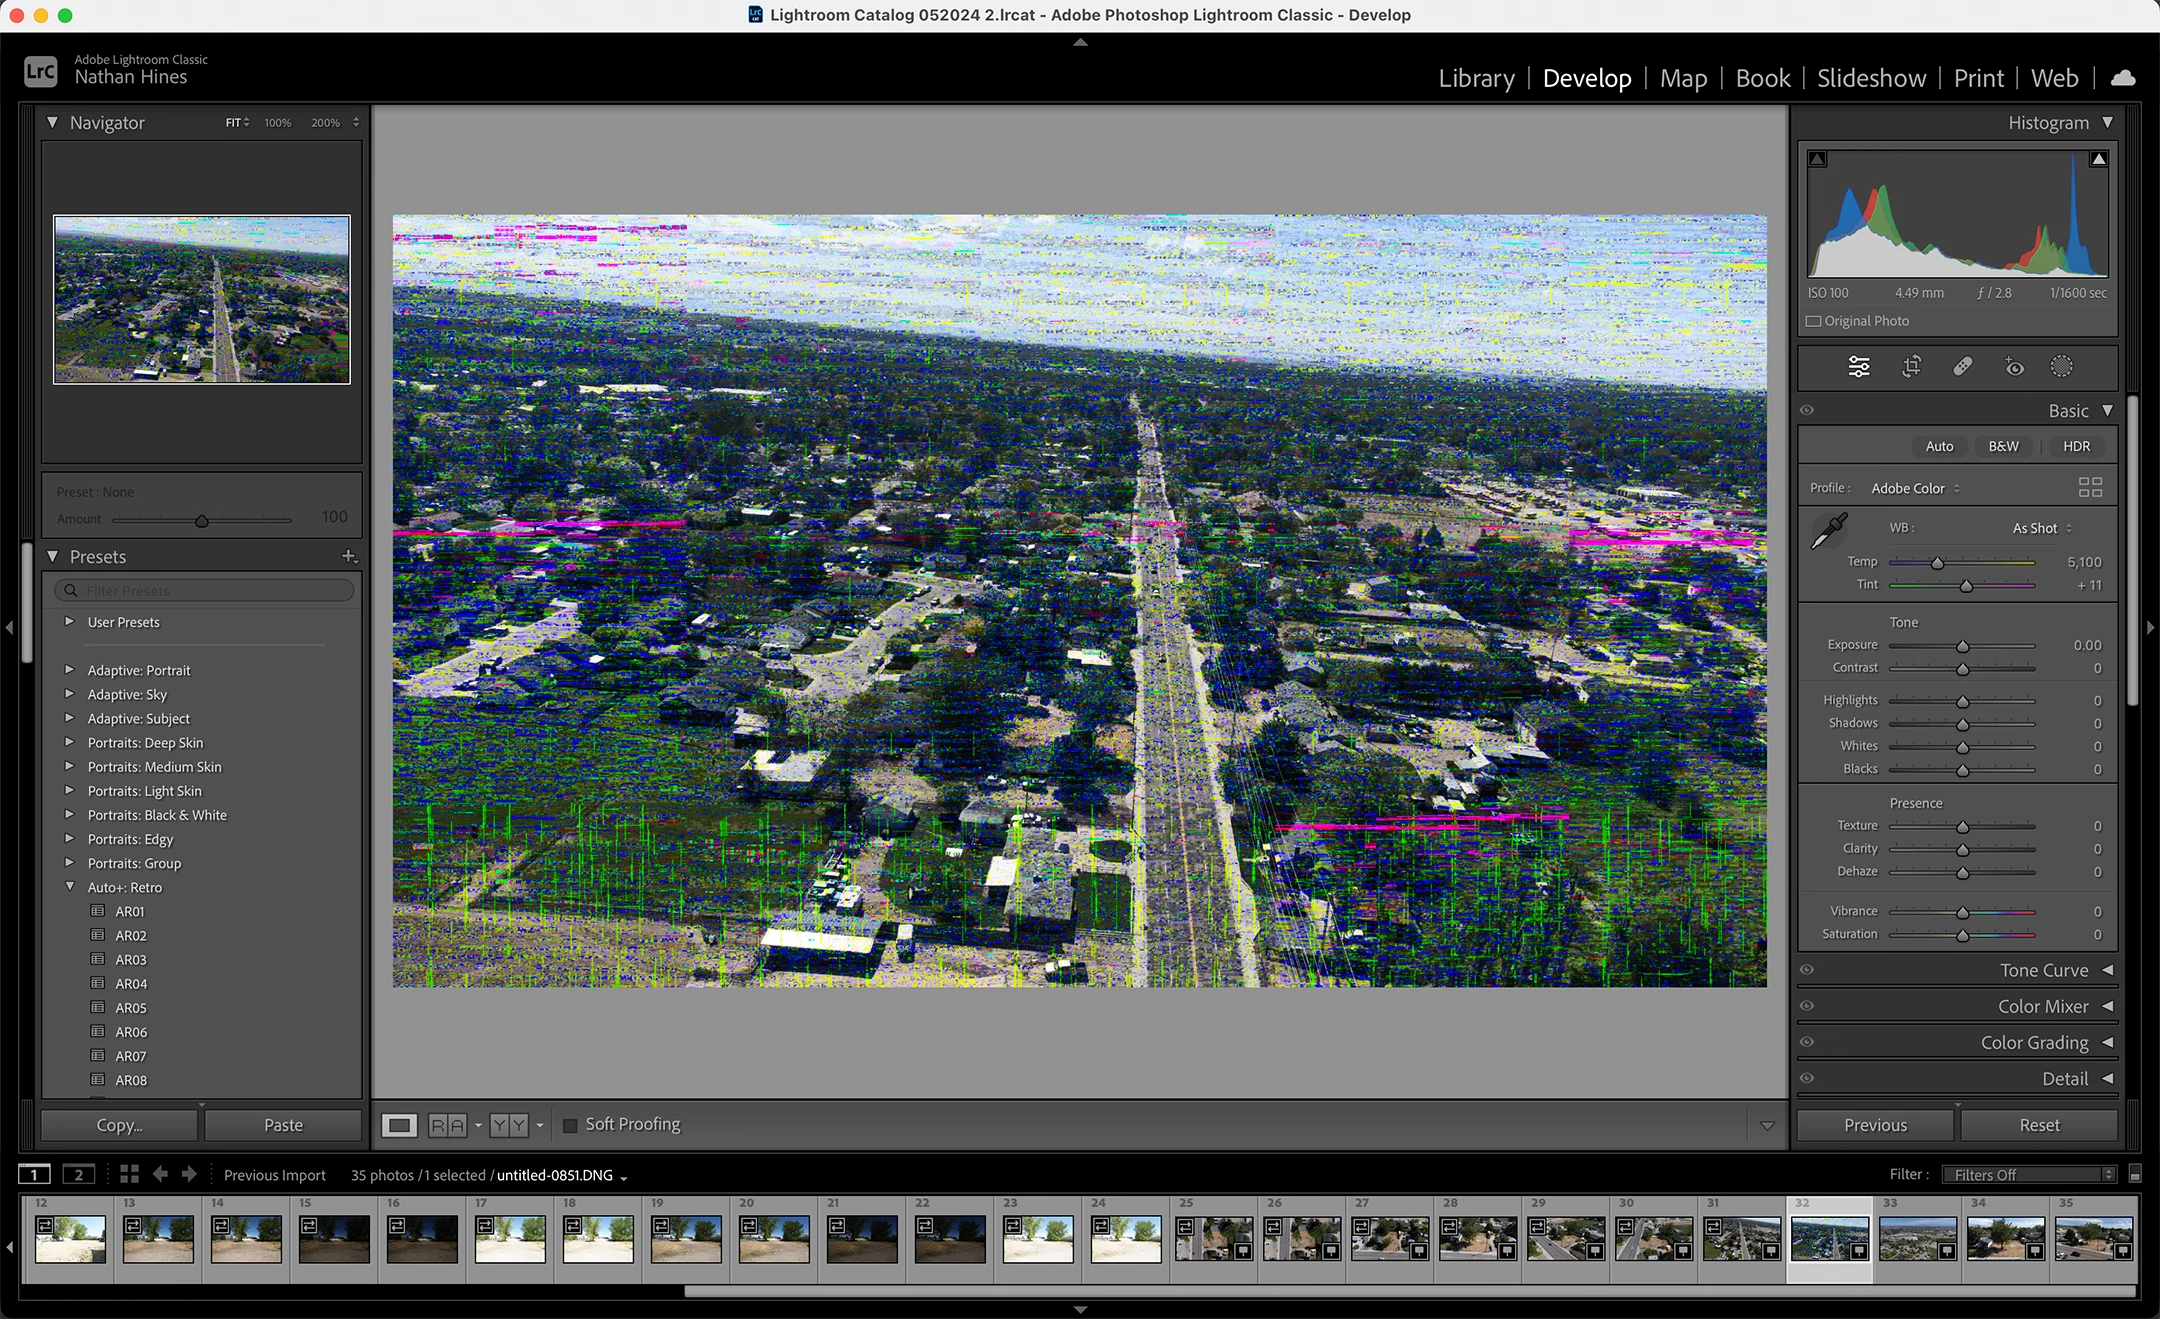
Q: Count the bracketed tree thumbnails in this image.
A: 13